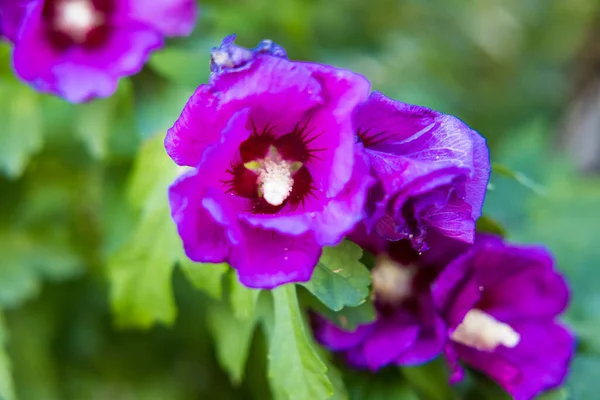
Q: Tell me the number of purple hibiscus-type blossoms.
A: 5